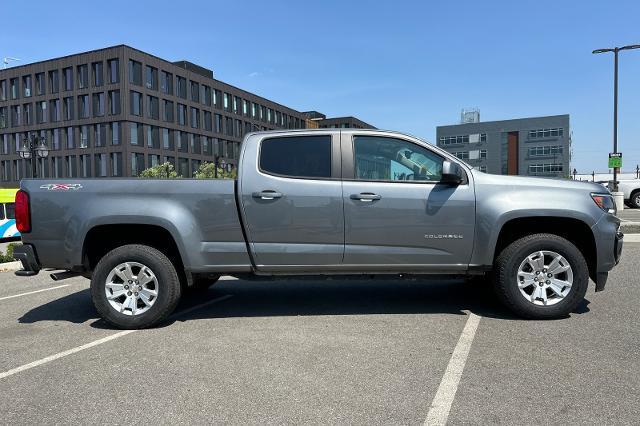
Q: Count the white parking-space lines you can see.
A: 3